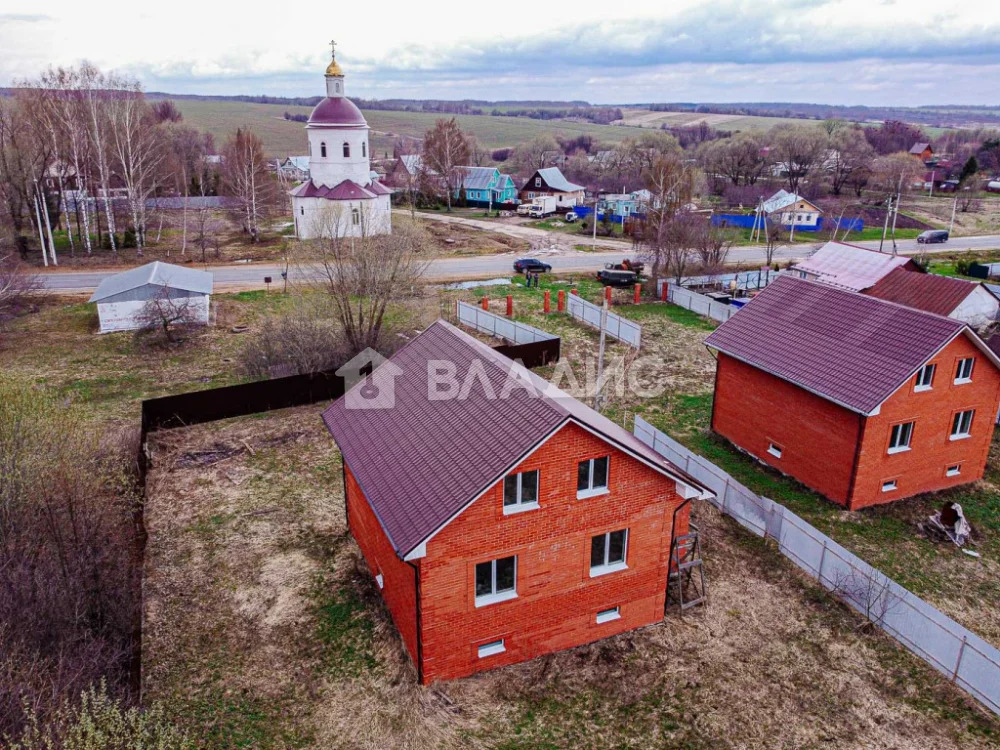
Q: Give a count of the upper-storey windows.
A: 4